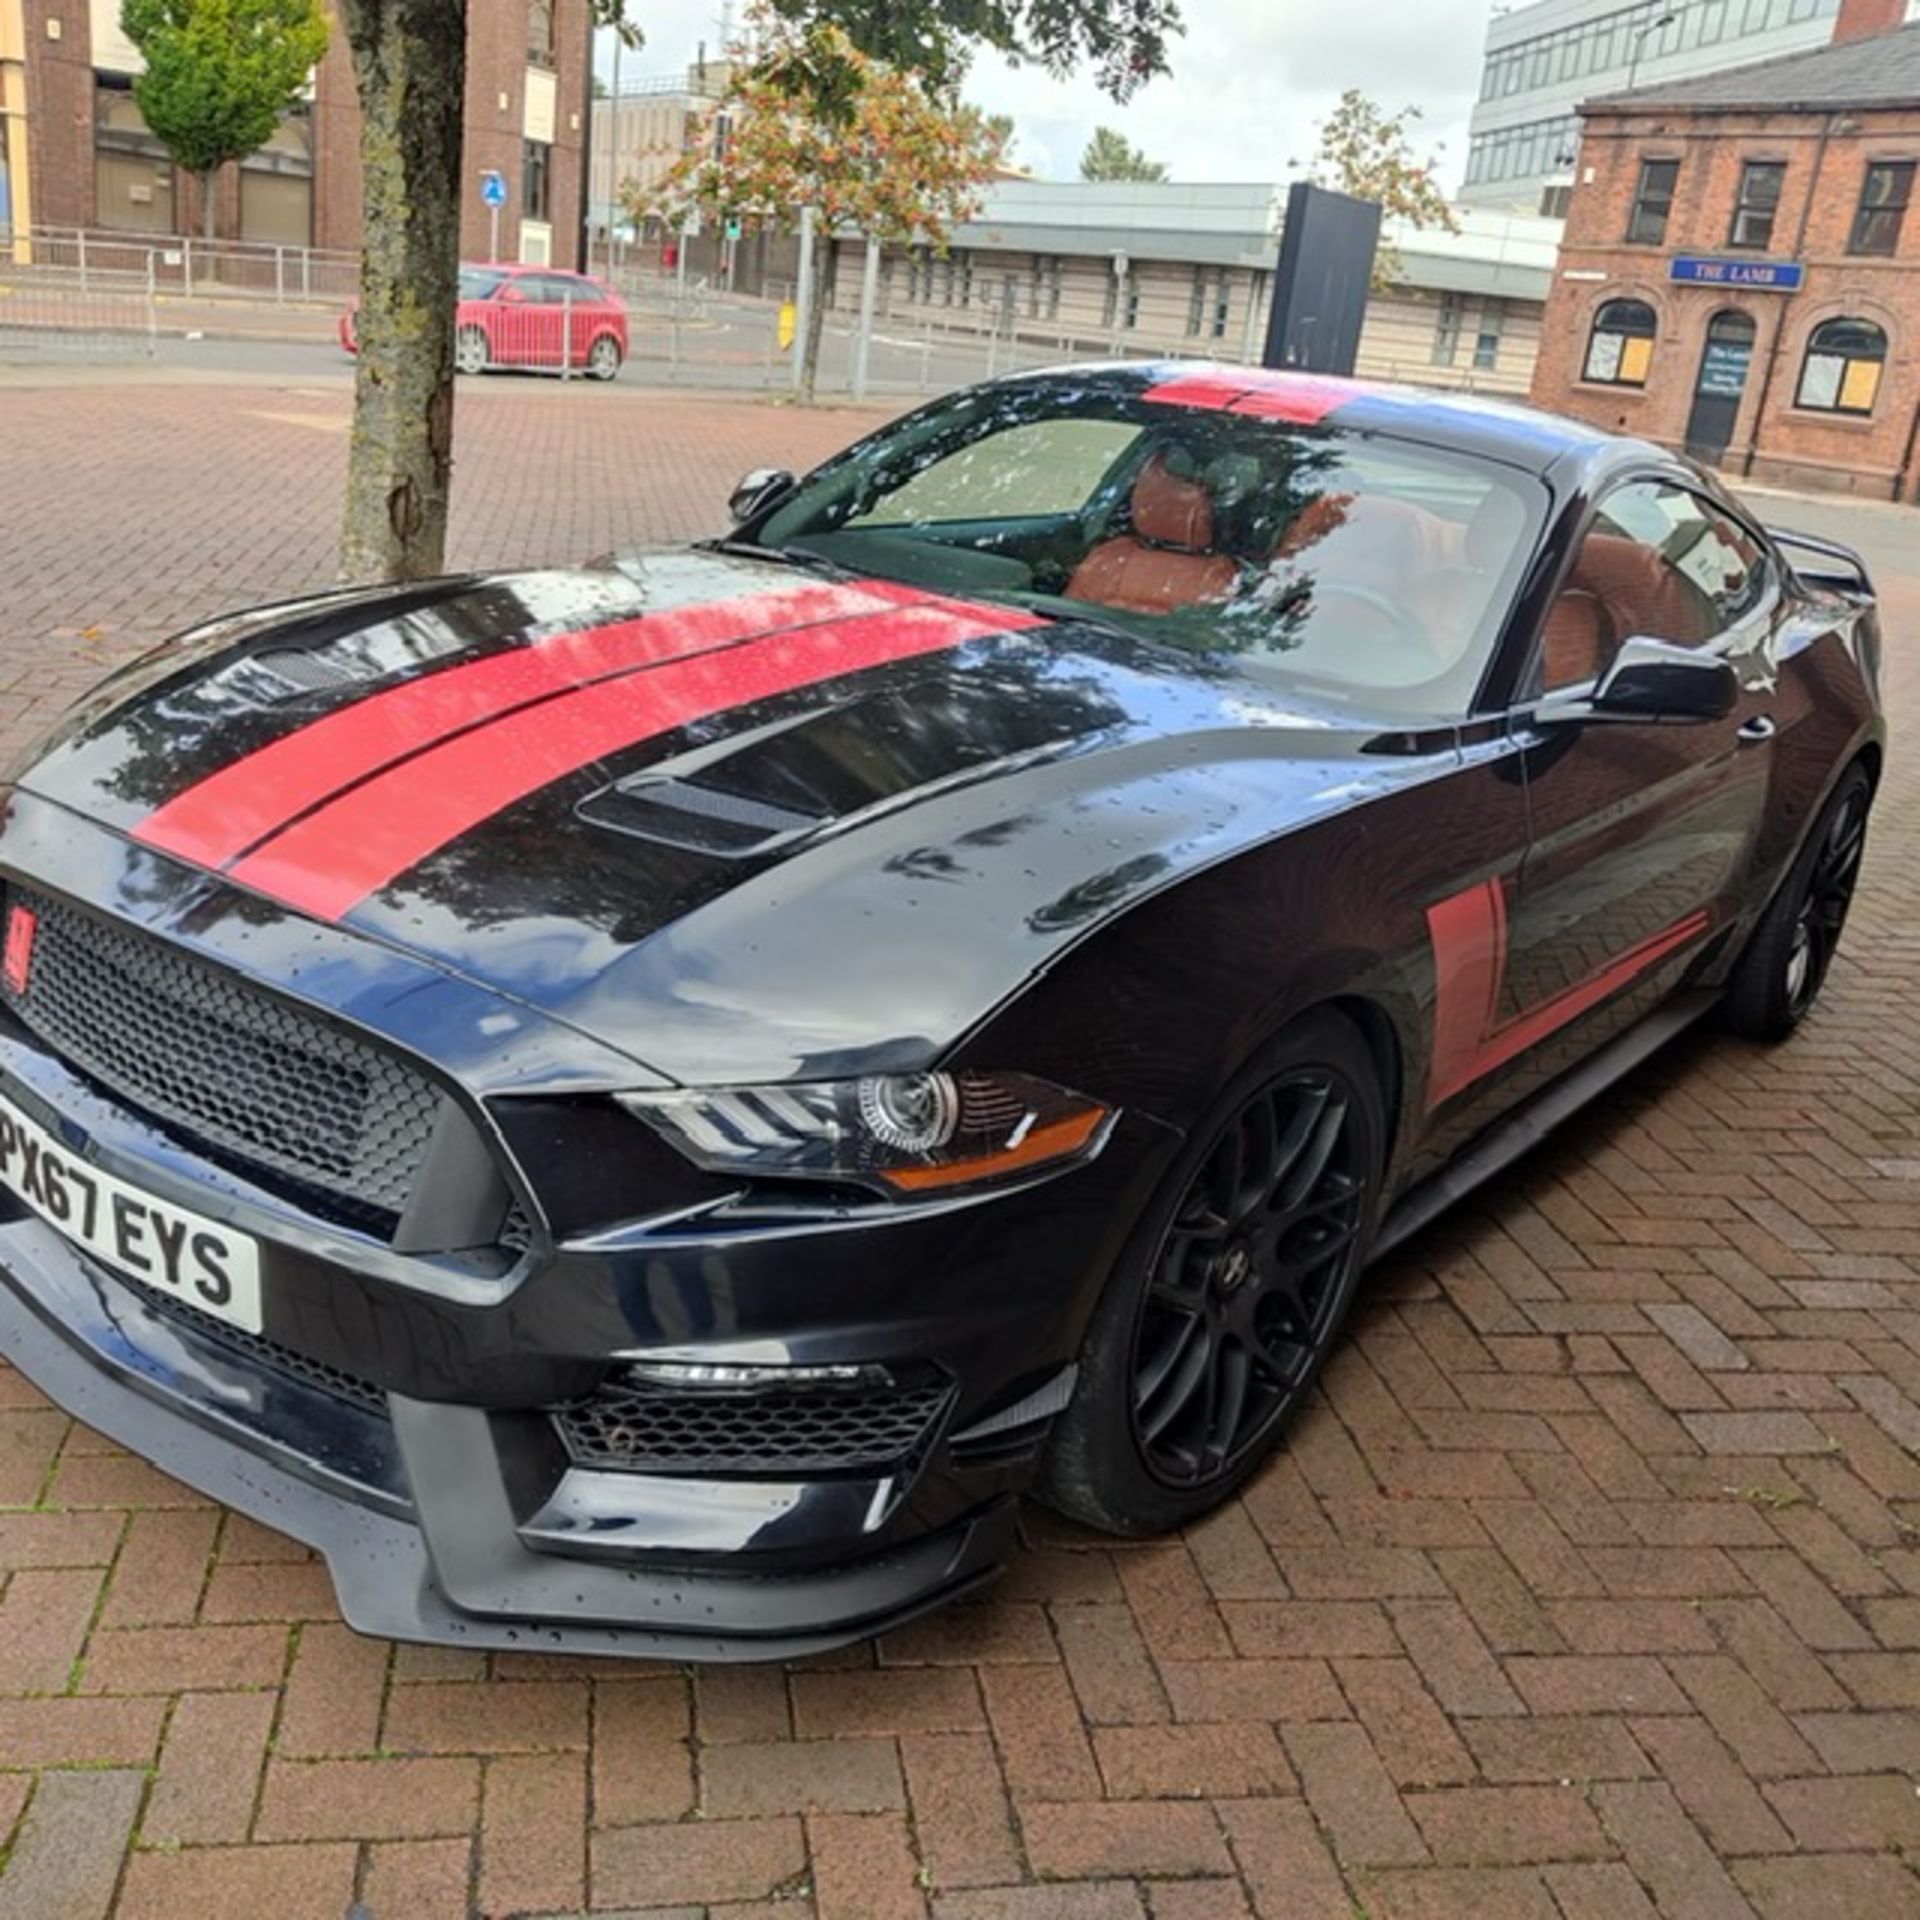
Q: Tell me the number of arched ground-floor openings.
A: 3